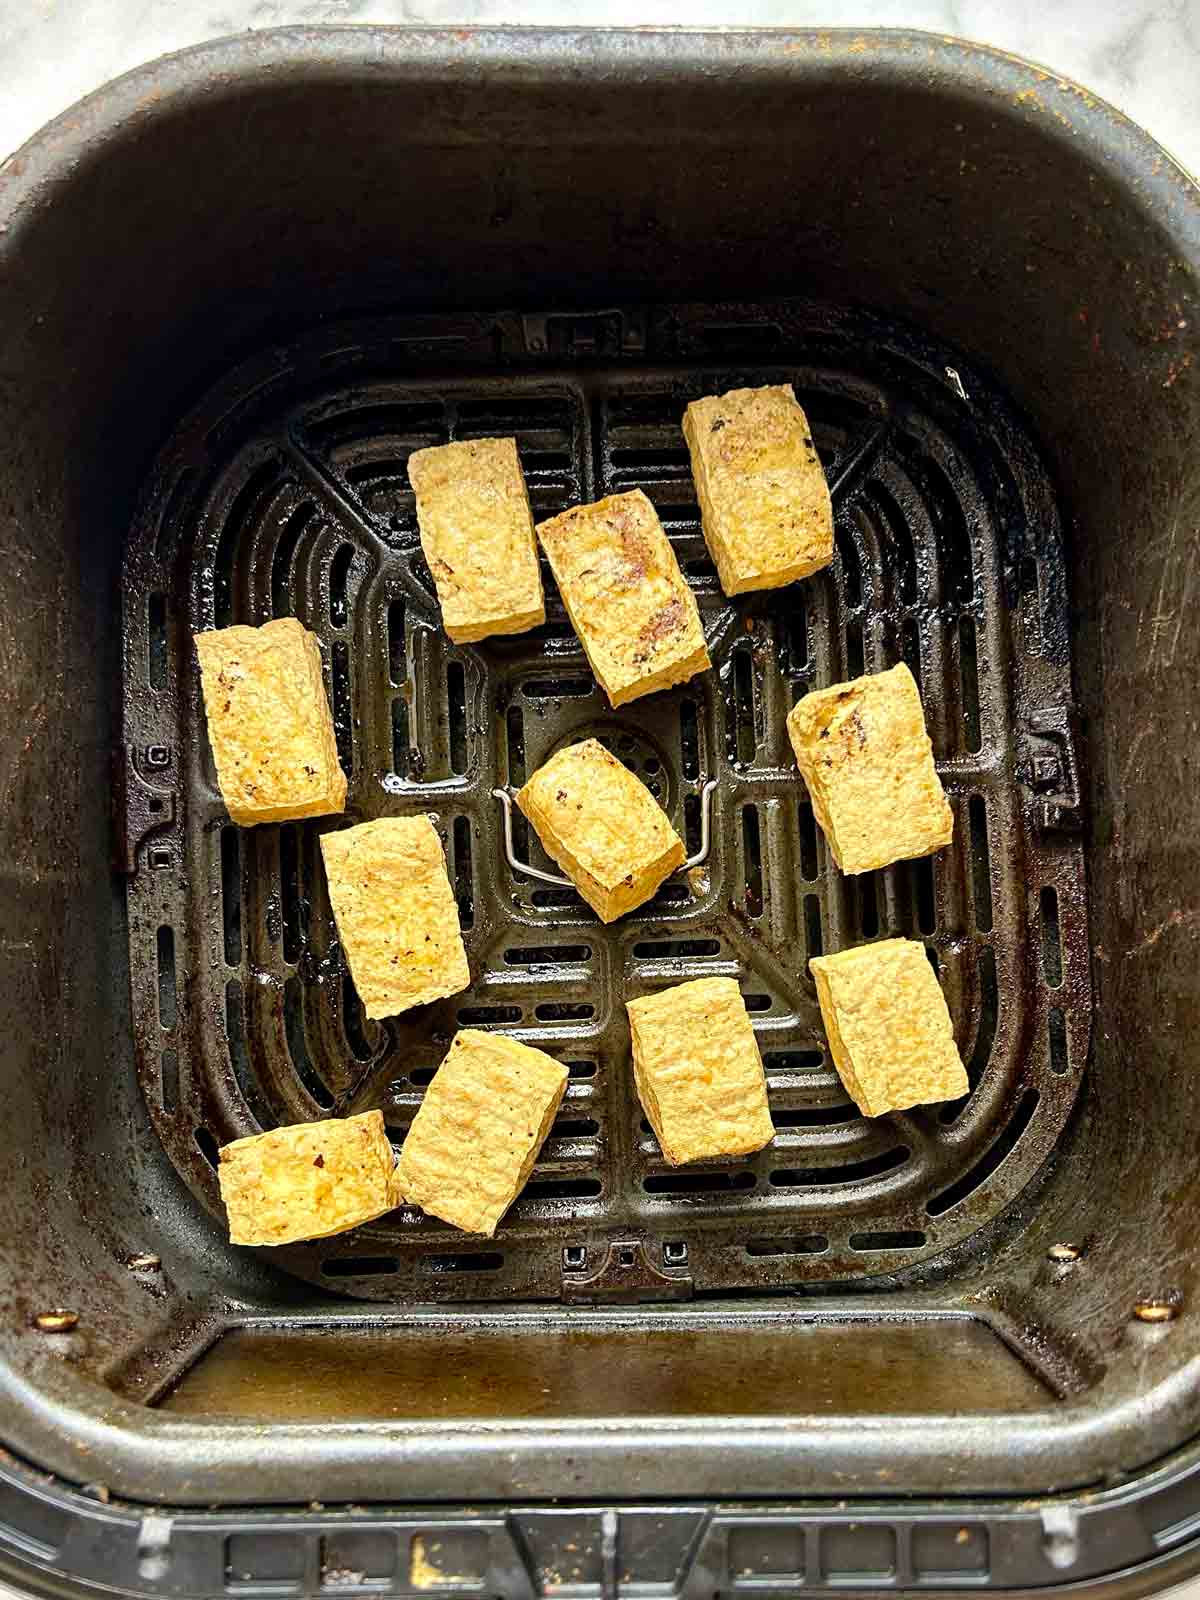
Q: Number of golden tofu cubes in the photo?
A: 11